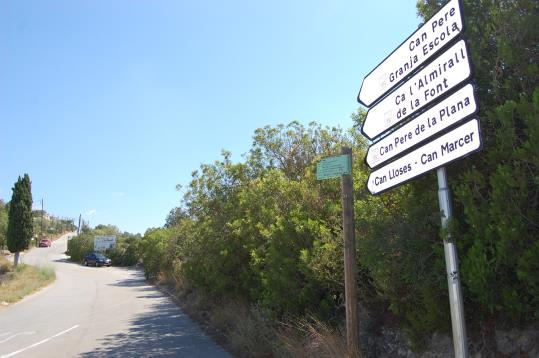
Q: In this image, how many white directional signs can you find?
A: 4